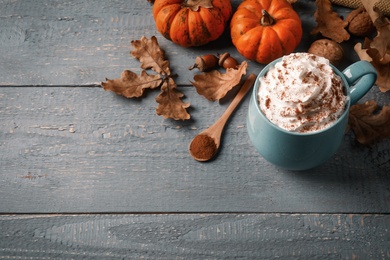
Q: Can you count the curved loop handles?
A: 1